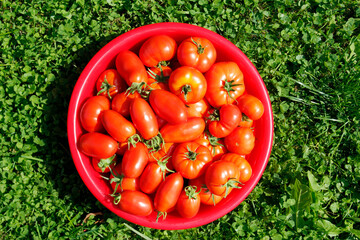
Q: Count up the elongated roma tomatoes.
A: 11